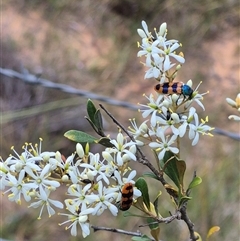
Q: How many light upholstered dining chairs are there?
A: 0